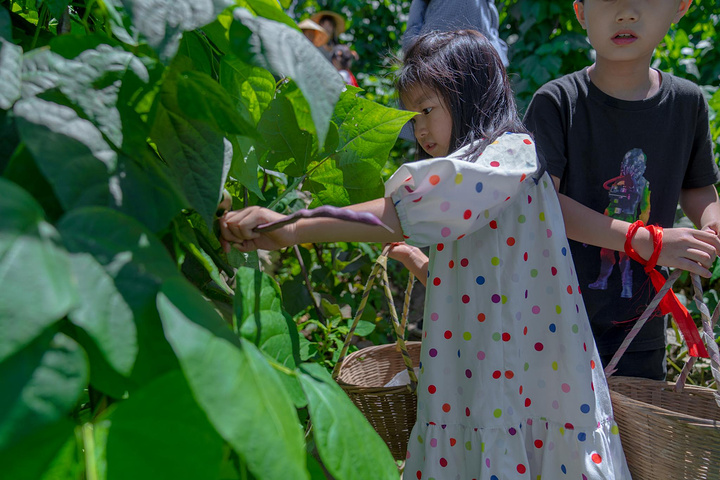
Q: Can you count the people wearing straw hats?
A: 2